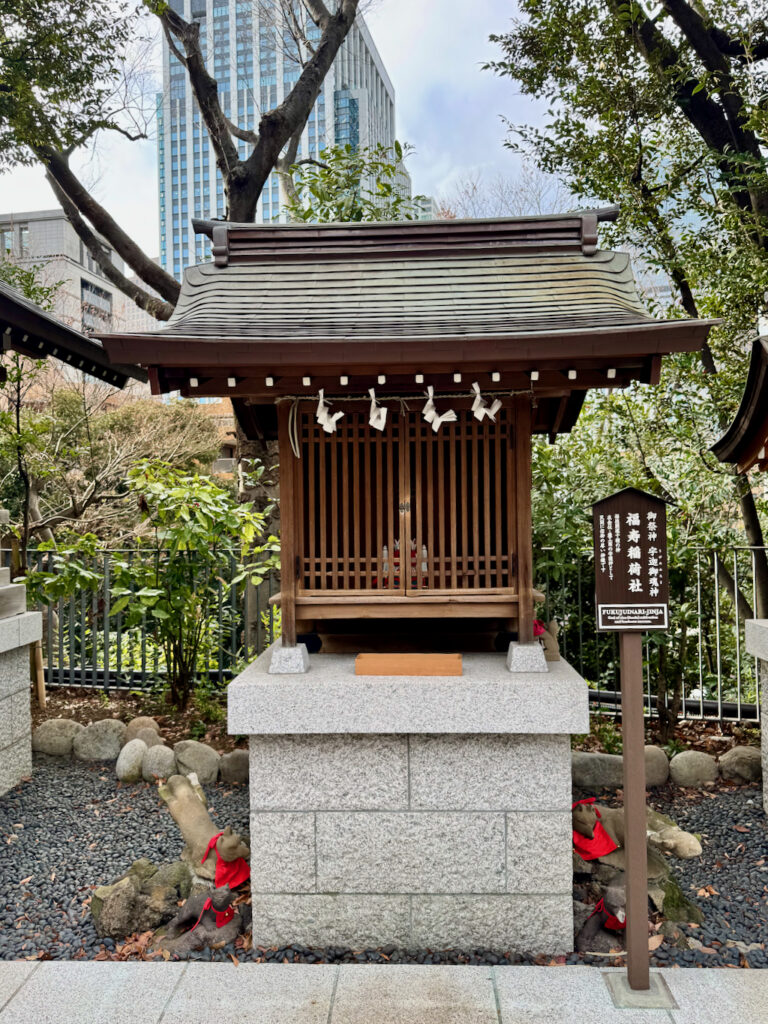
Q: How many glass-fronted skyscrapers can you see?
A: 1